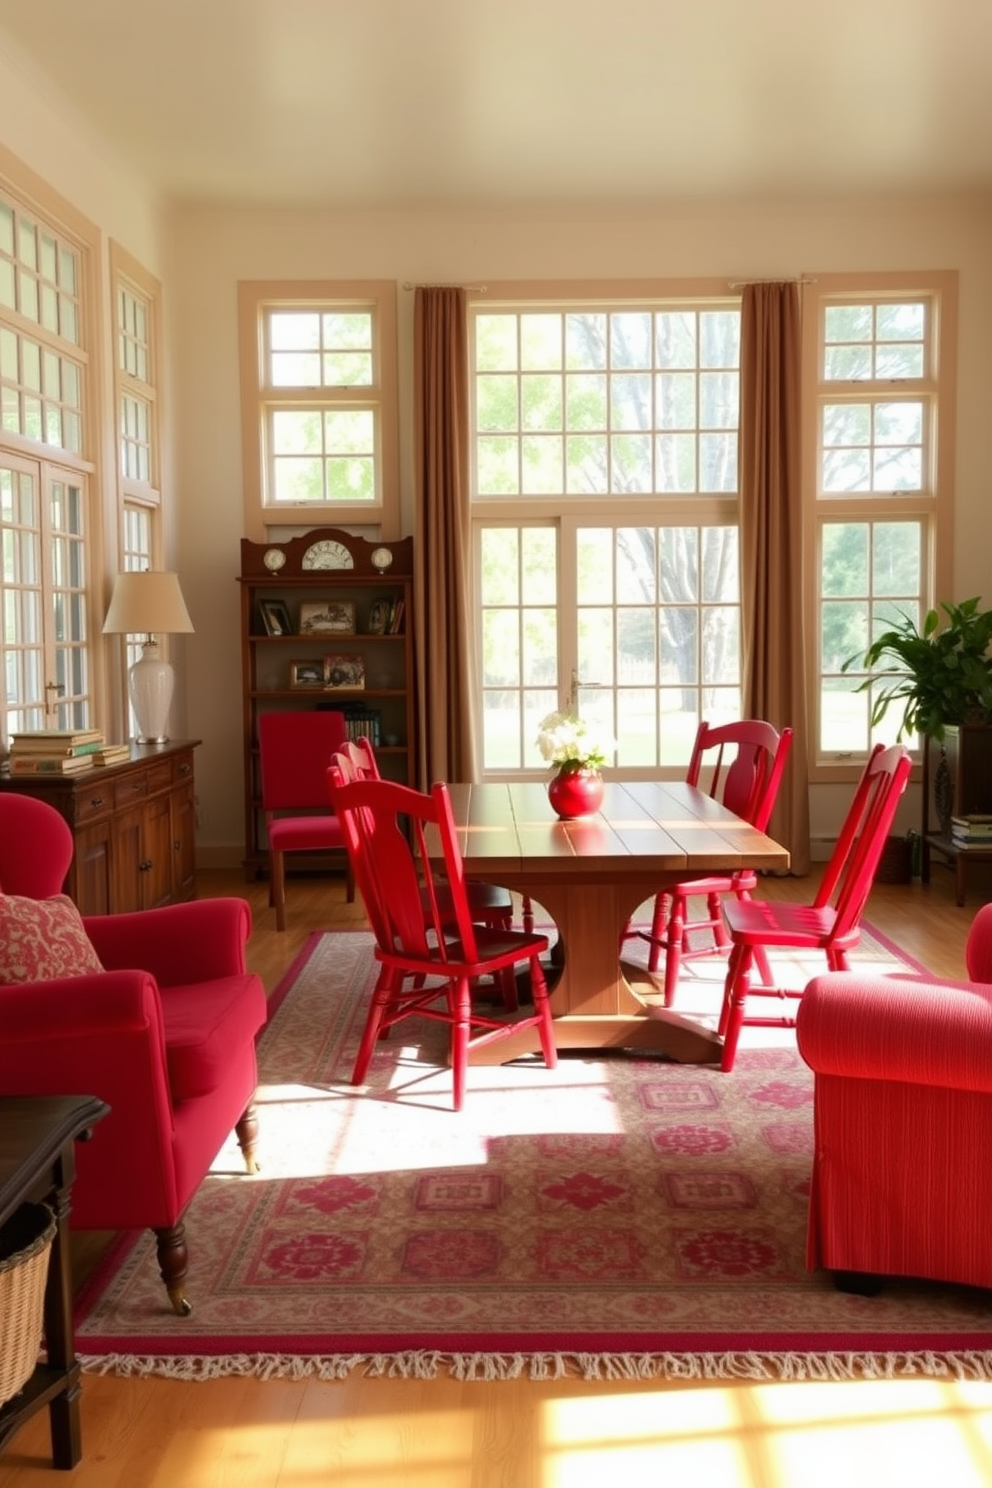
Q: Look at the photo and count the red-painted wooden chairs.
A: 4